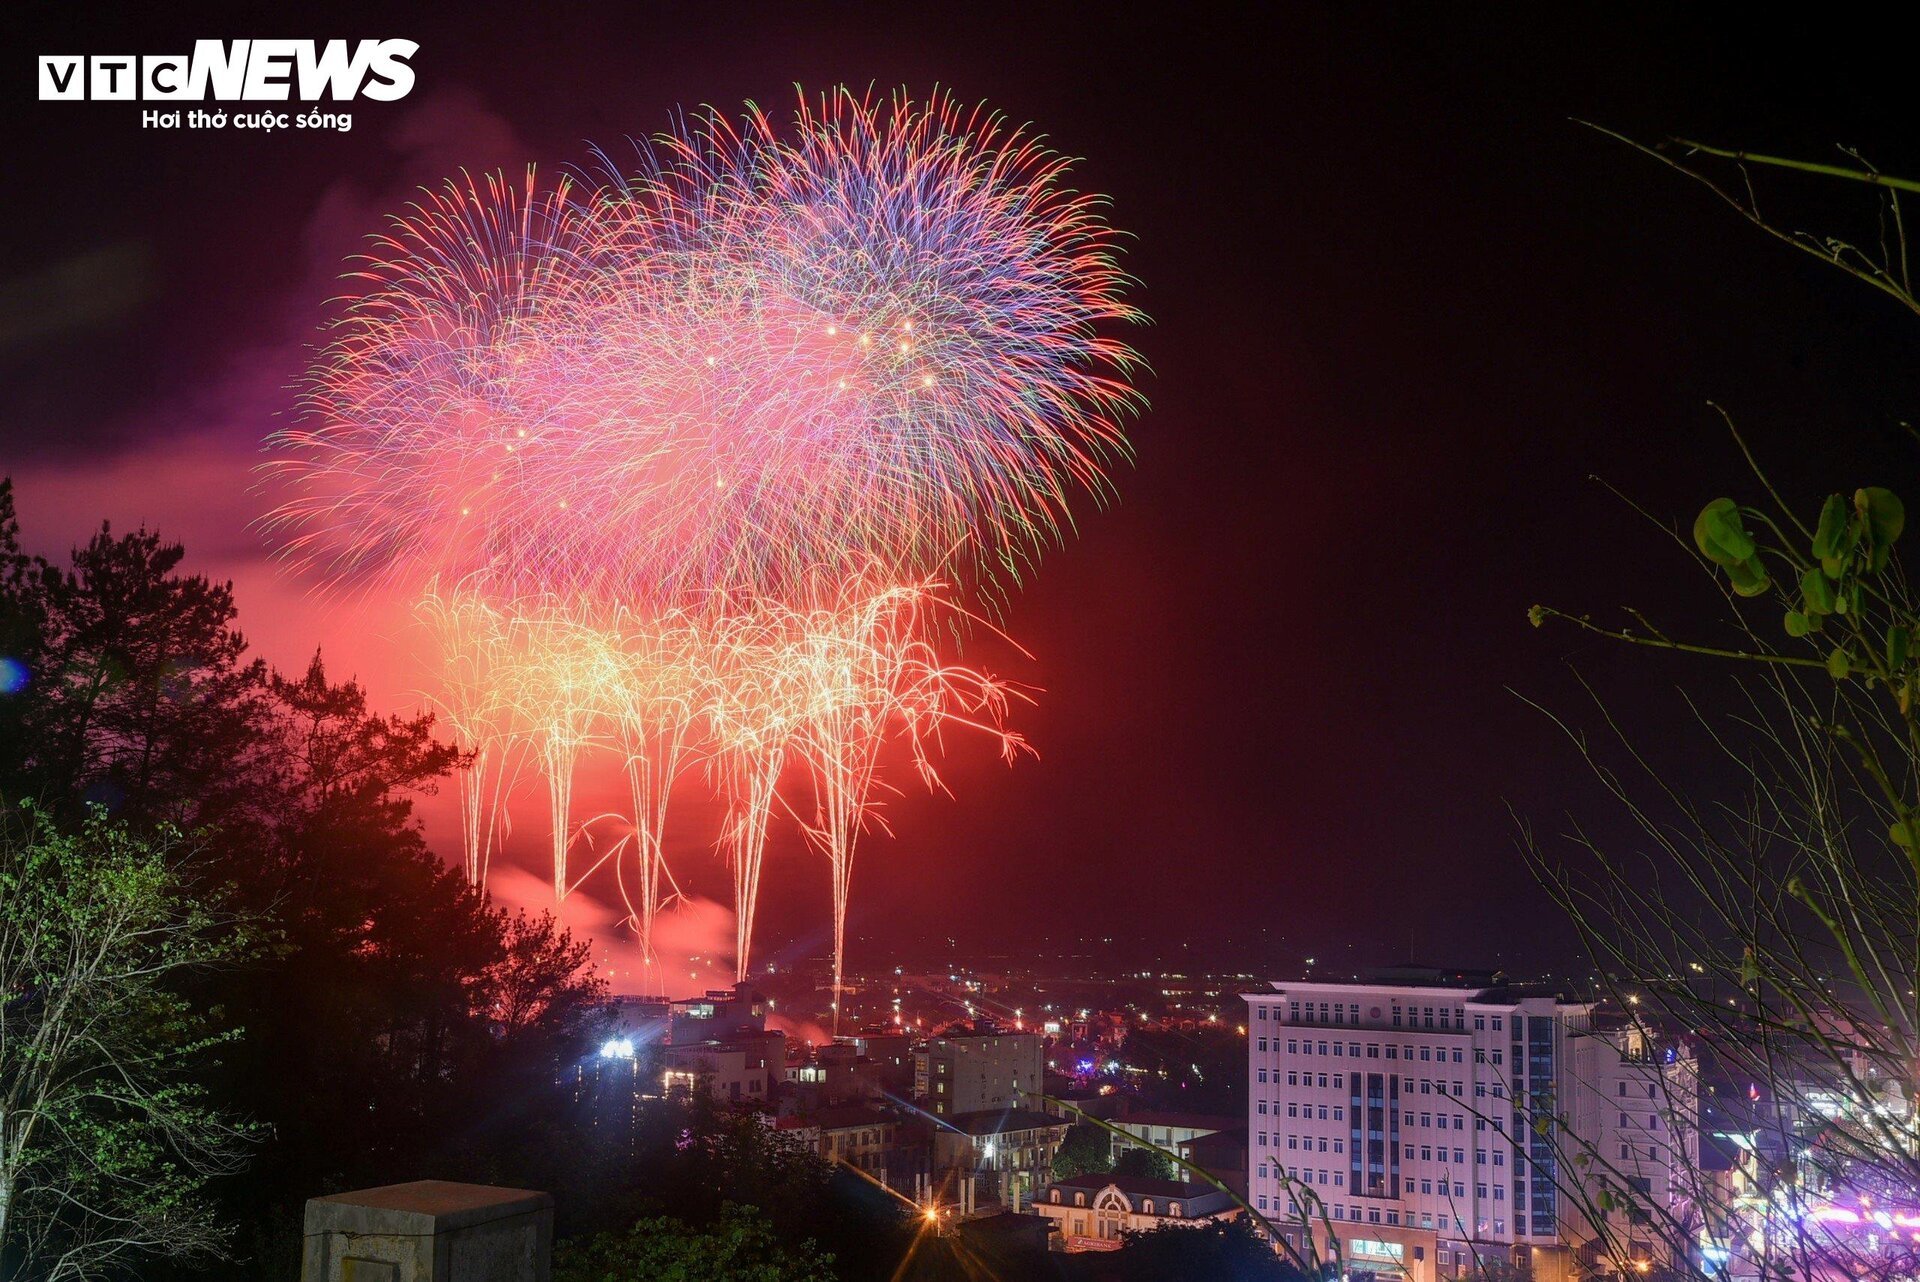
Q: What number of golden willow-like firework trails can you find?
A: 5